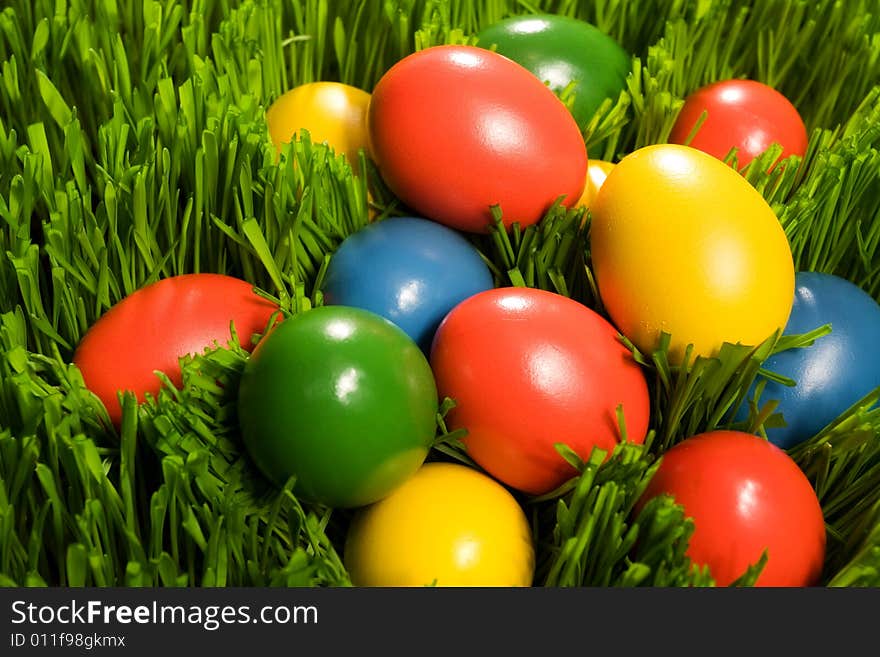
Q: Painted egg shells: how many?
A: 13